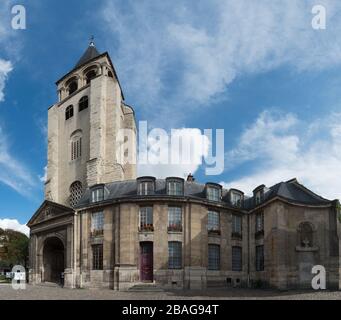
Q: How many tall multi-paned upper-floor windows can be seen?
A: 6